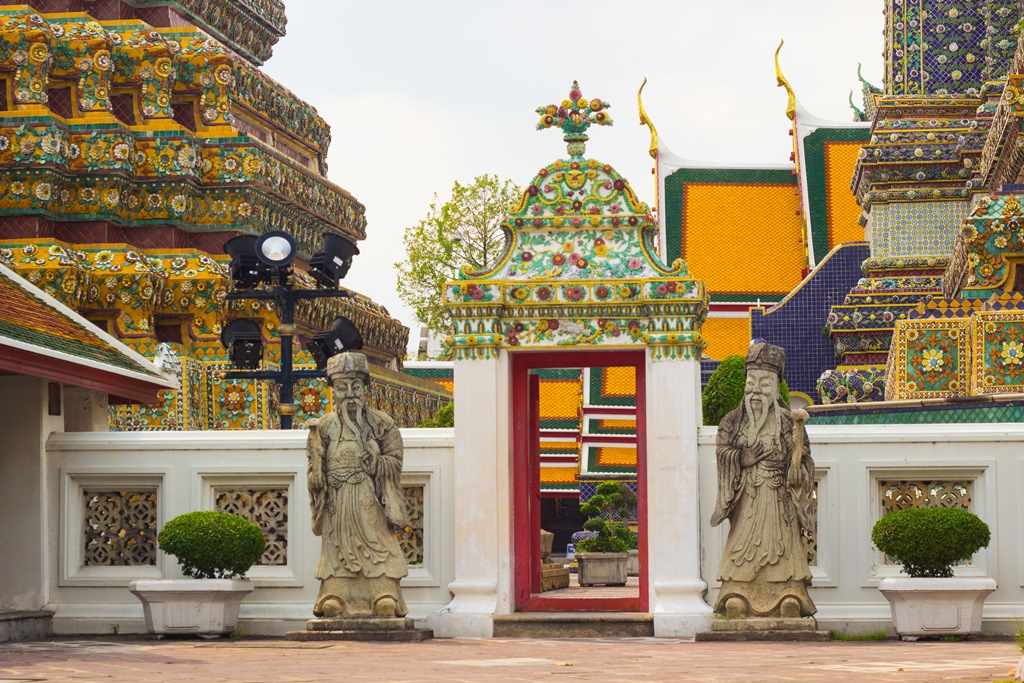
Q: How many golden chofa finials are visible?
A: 2